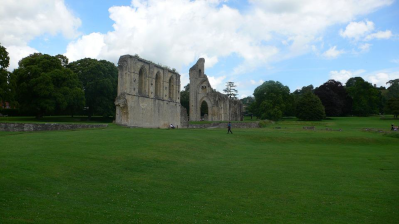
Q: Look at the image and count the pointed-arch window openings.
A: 3